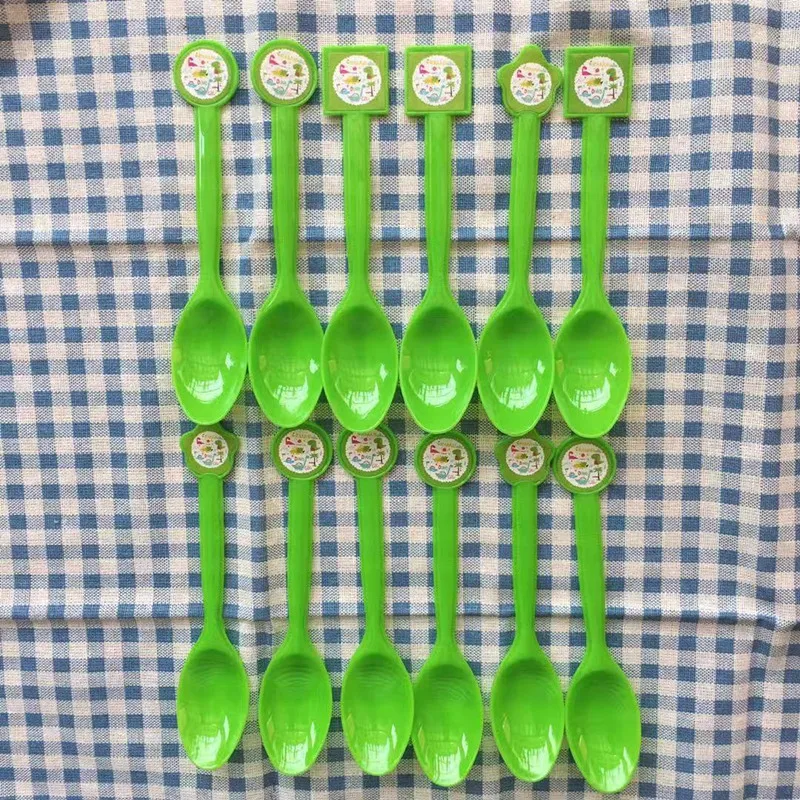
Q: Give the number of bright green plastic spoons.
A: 12